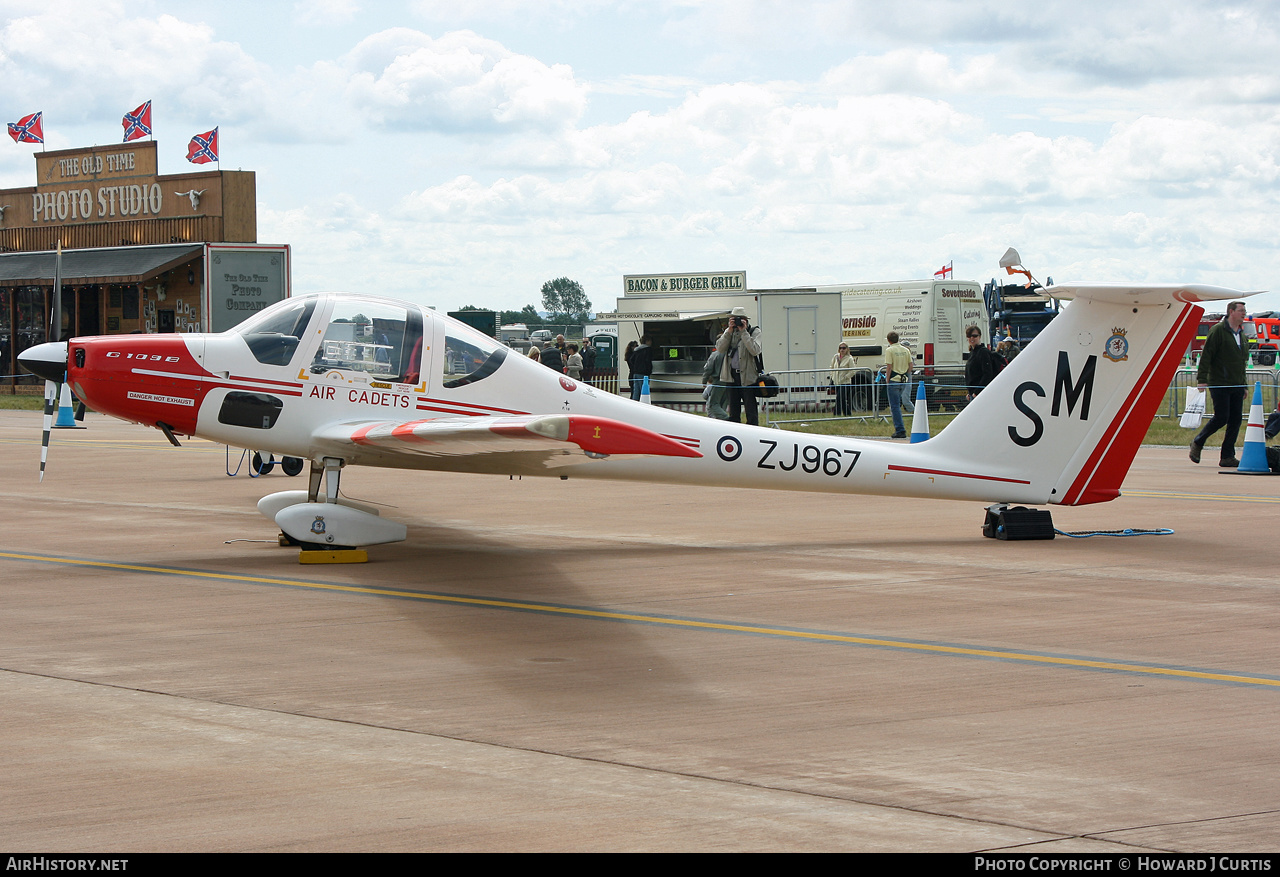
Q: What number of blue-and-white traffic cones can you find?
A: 4